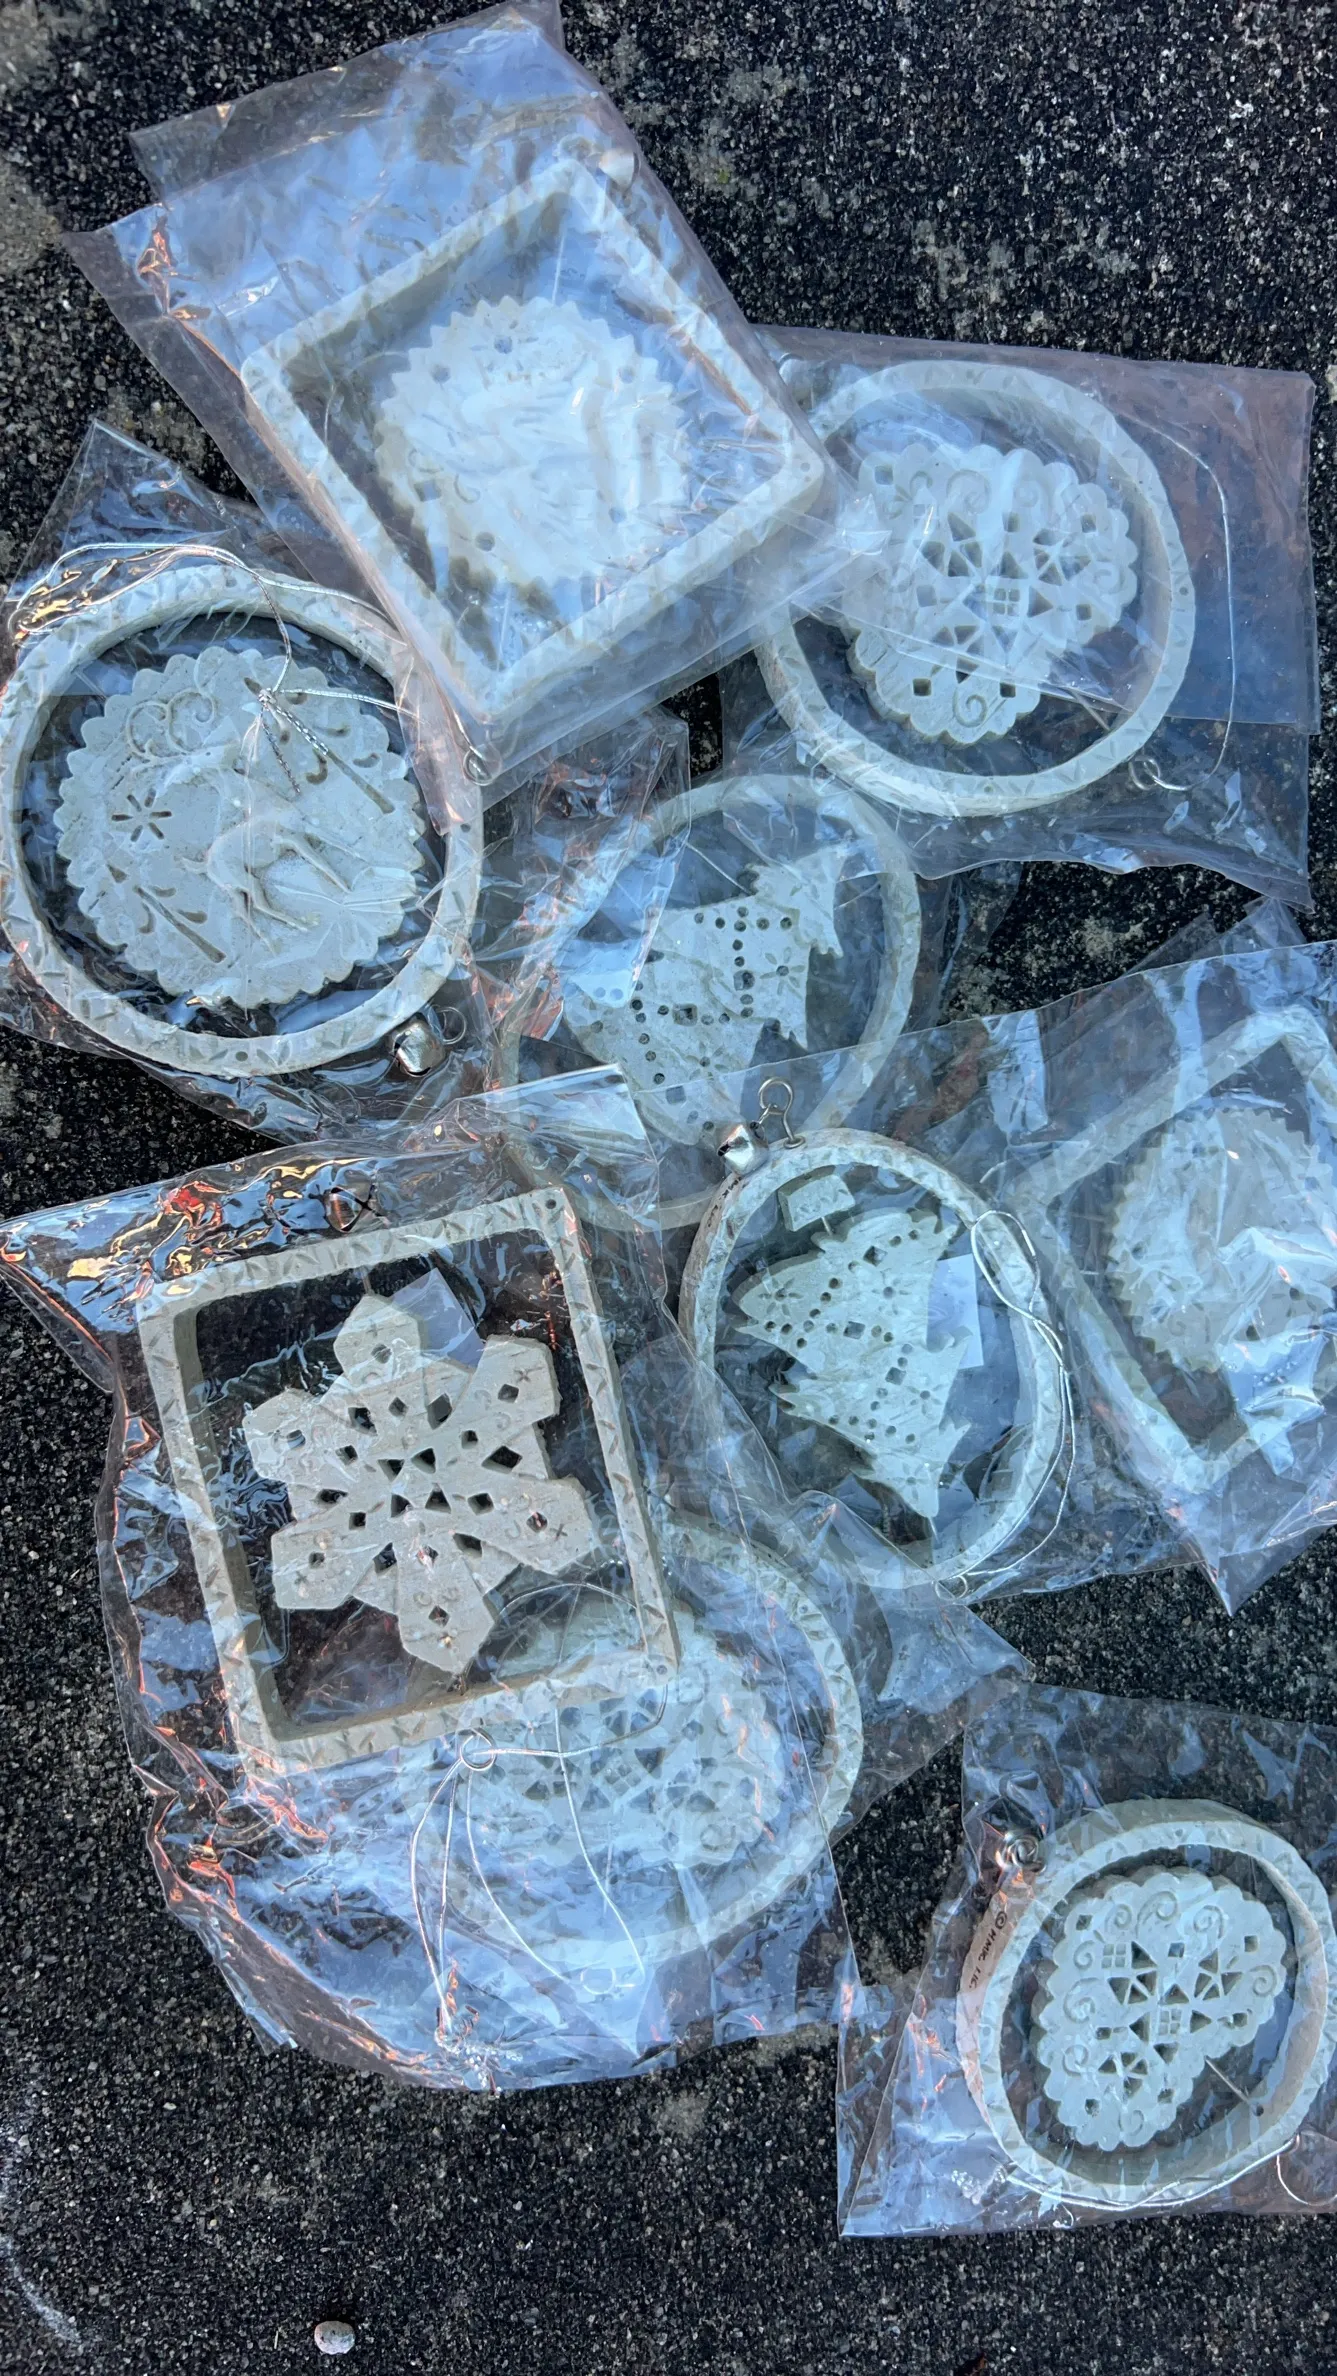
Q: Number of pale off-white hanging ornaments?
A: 9